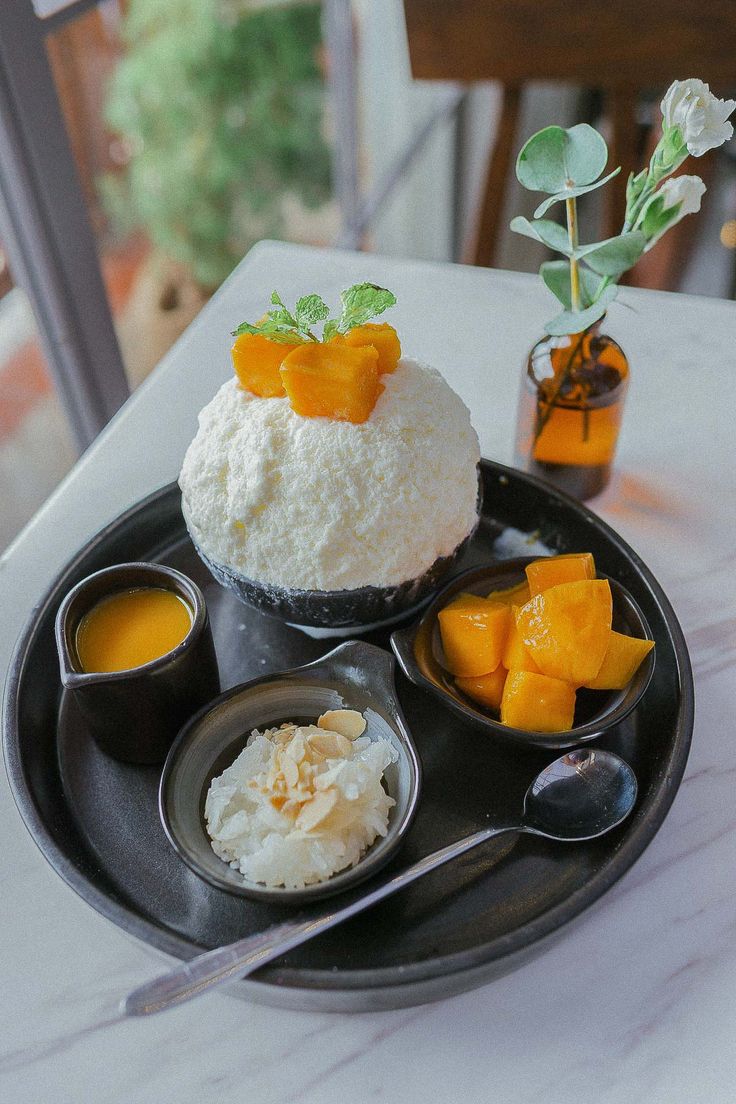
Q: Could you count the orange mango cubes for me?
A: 11